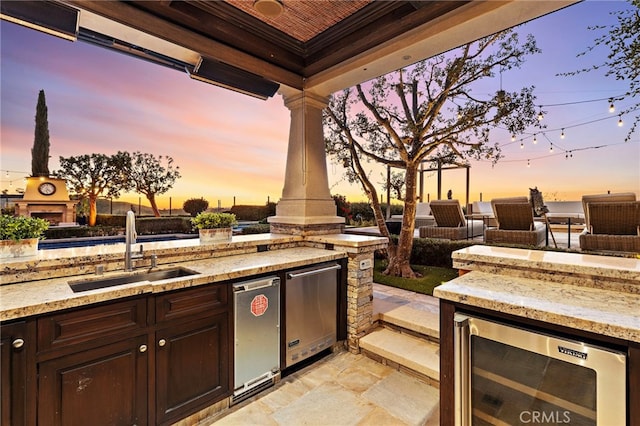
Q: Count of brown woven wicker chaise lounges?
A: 3